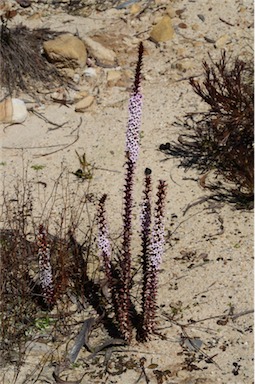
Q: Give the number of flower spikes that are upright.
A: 5